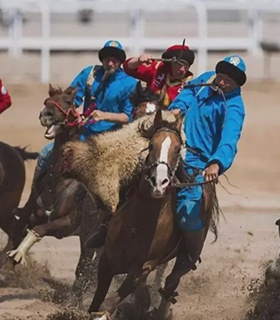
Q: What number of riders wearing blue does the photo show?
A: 2